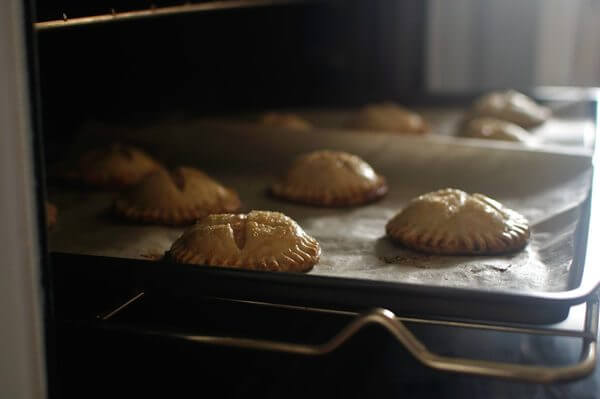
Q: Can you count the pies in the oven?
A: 10